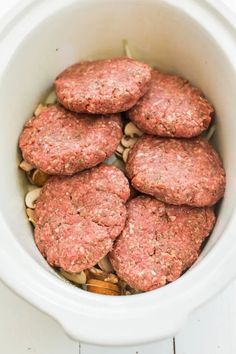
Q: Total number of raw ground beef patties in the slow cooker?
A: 6